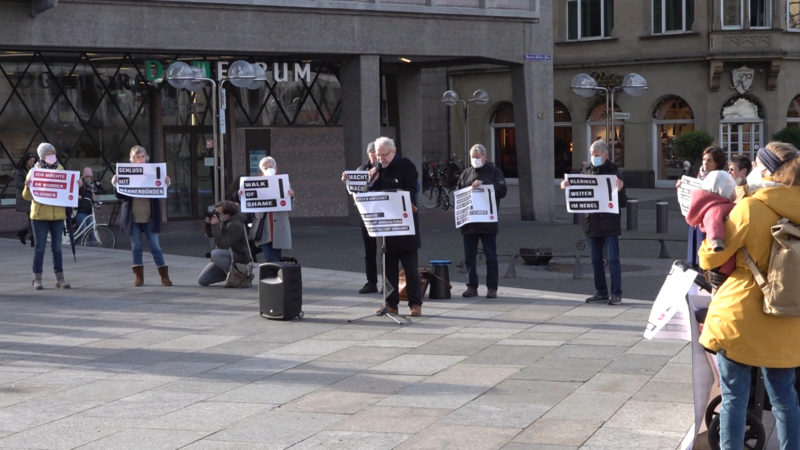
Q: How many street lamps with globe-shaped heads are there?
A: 3